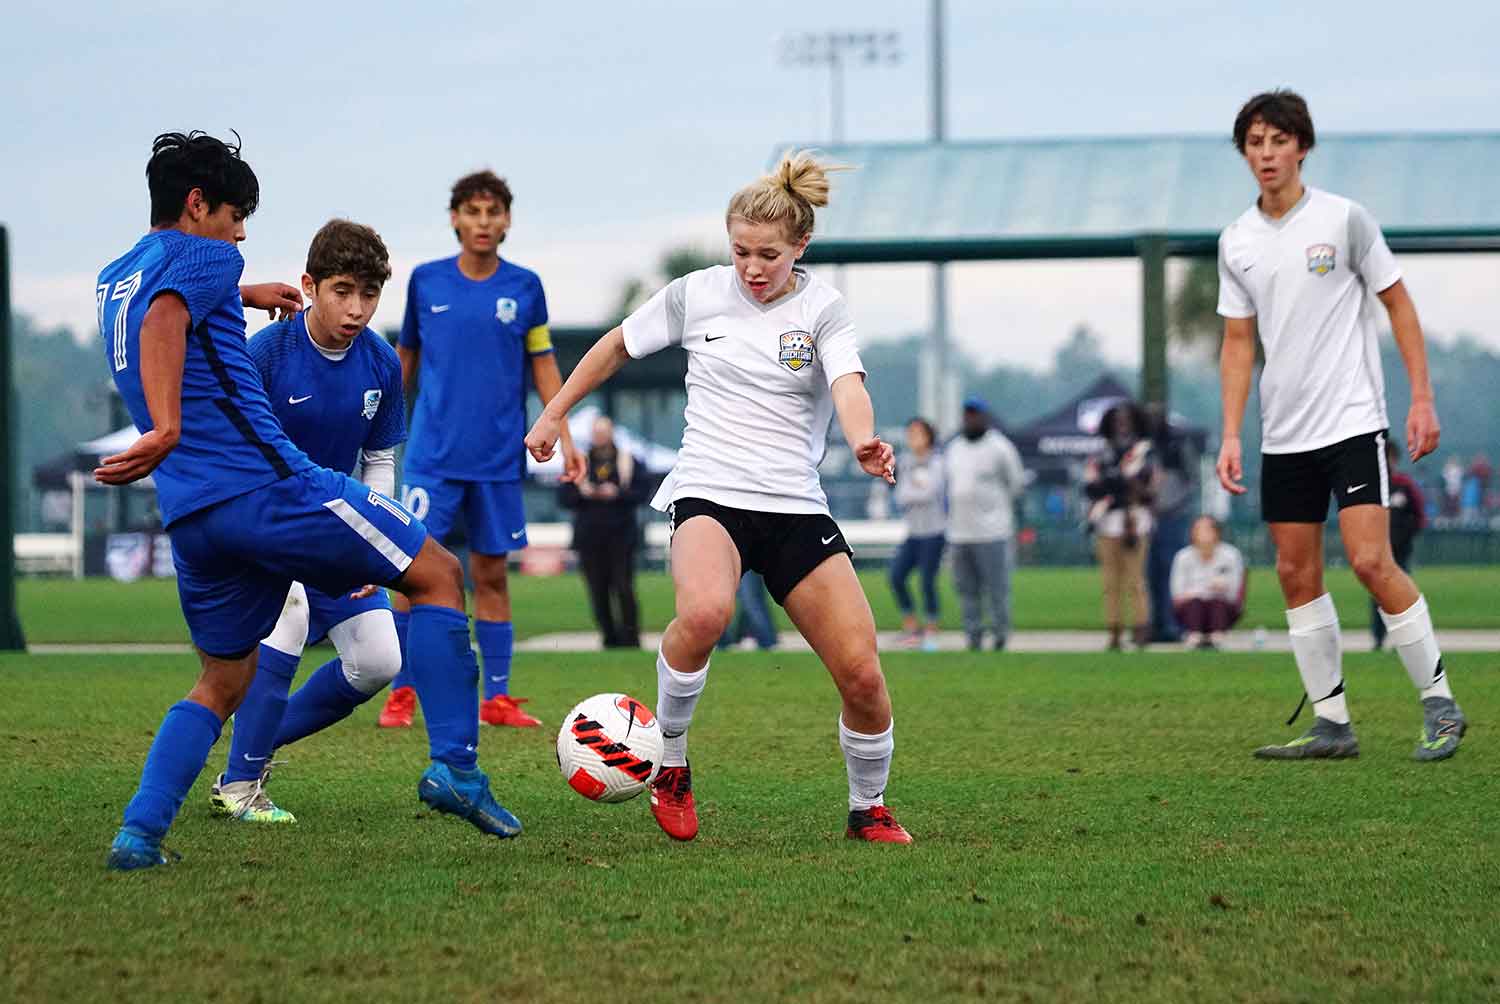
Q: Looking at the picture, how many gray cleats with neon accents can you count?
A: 2